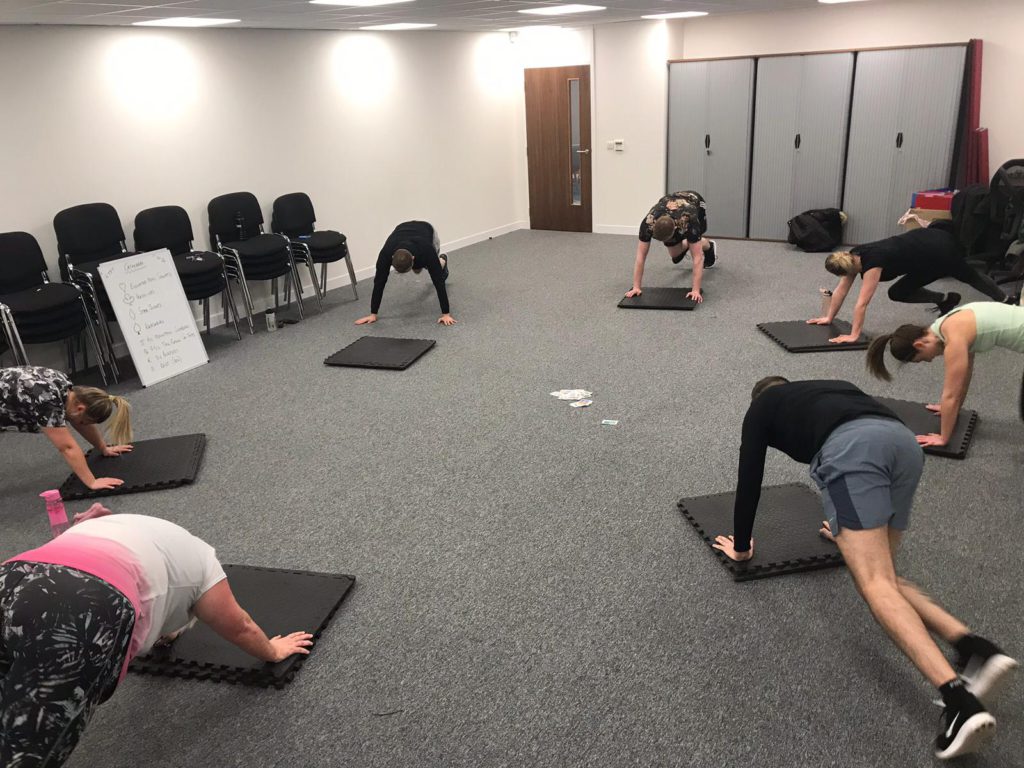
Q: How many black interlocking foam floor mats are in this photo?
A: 7